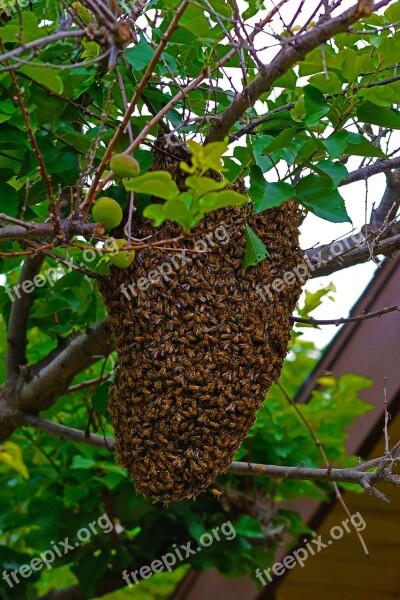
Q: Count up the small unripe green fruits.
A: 3